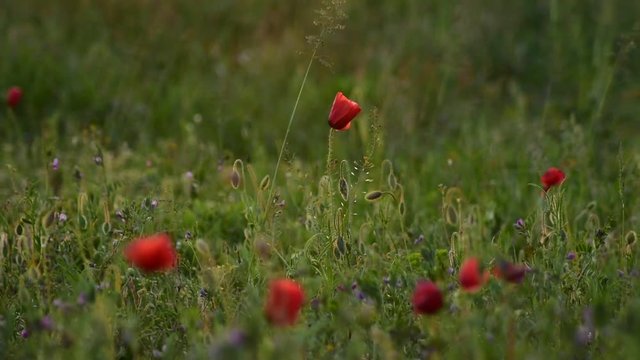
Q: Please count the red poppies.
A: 8